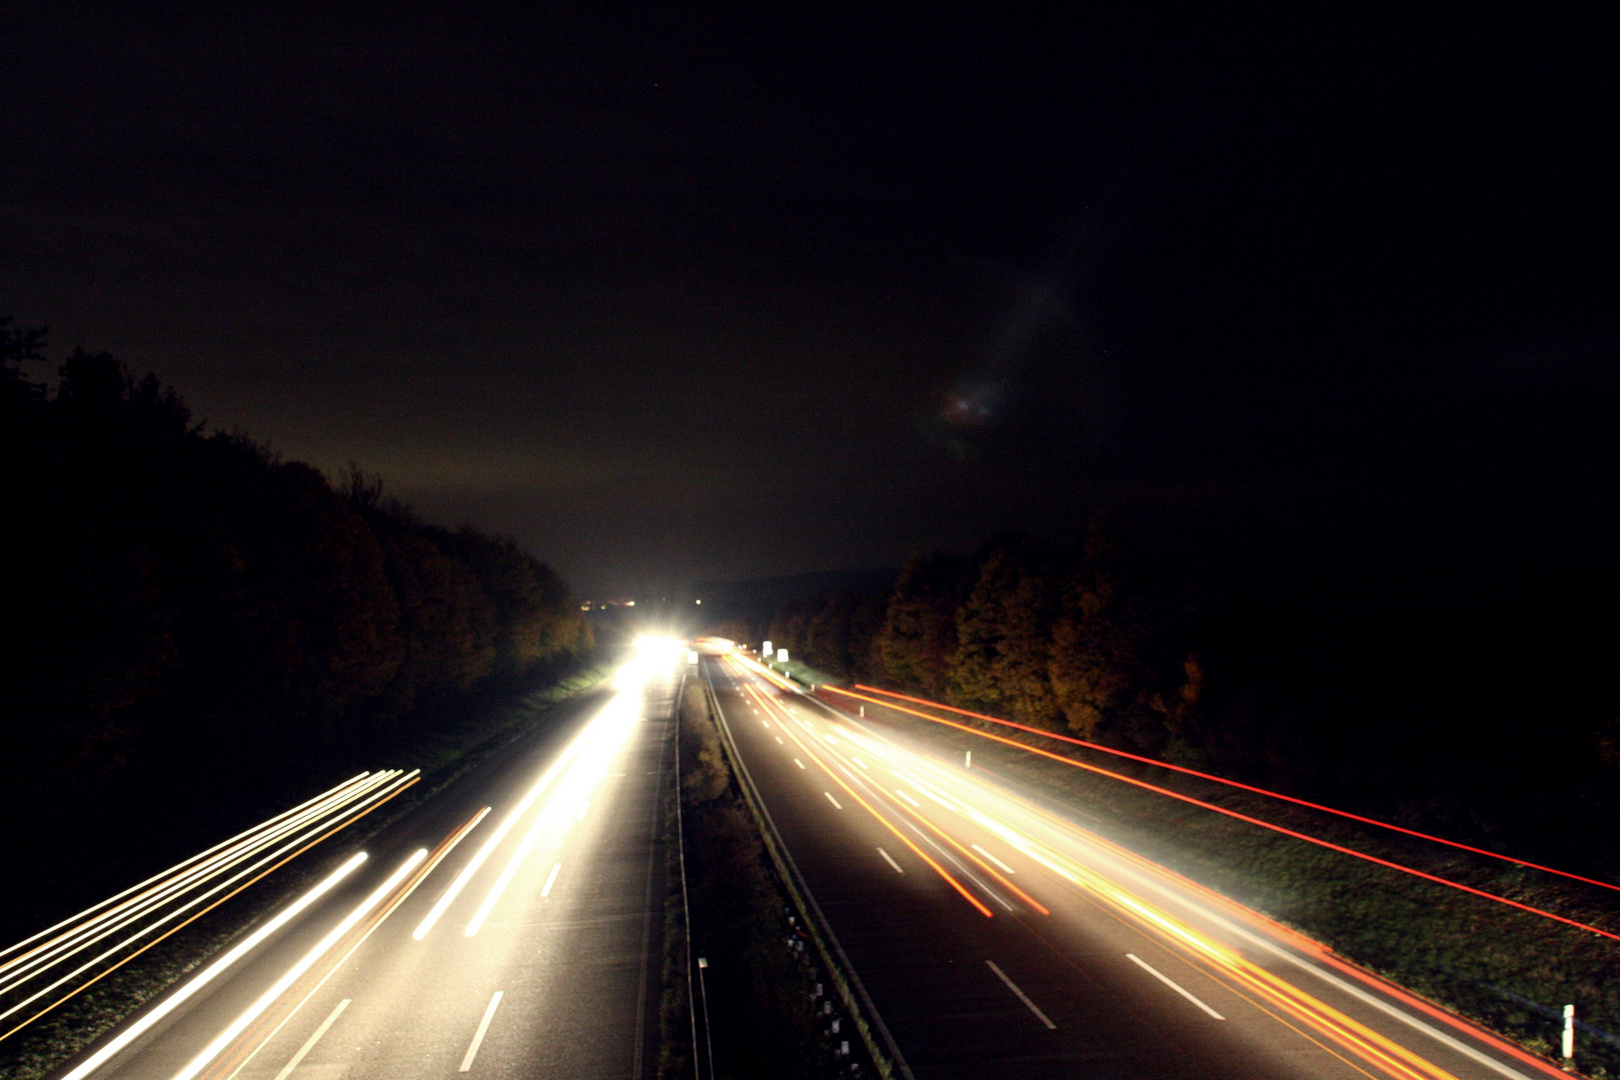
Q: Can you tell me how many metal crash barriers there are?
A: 2